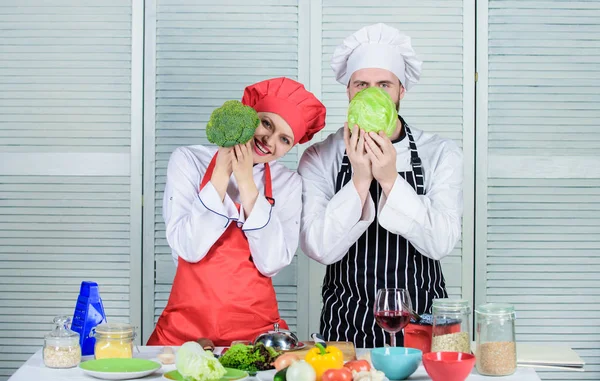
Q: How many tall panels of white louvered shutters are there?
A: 4